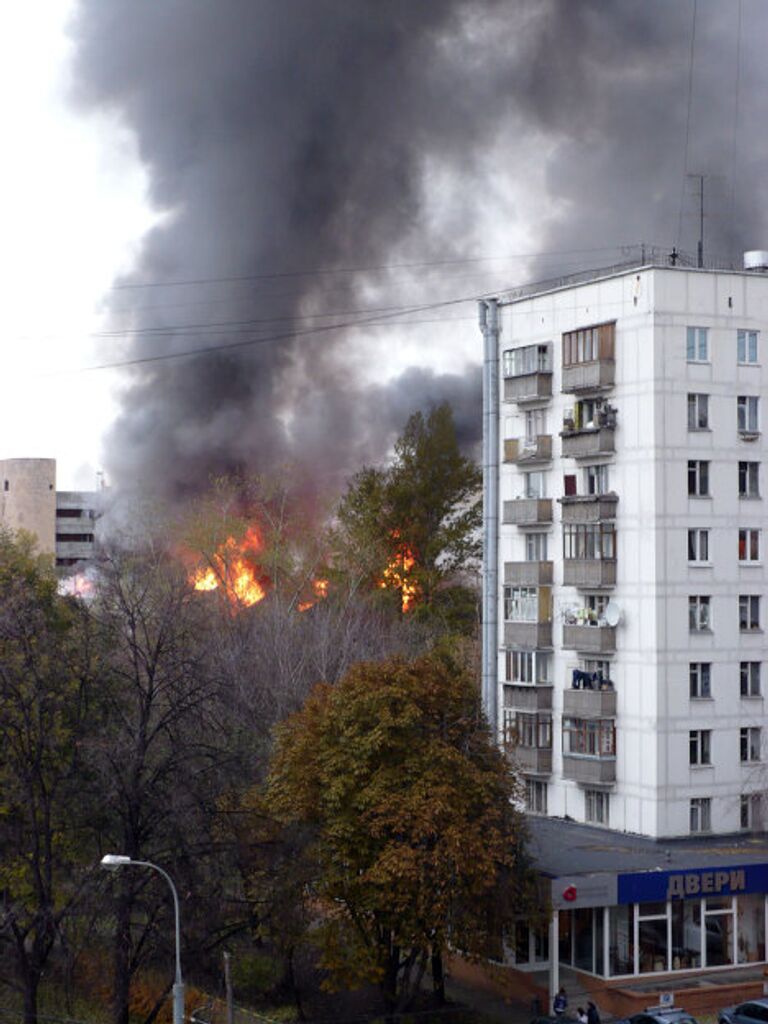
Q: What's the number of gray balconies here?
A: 14